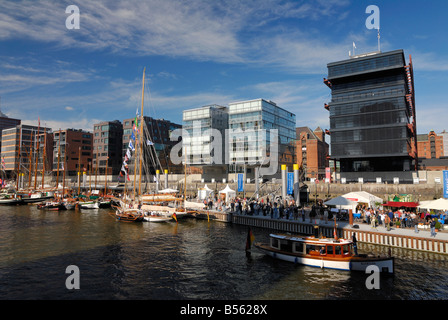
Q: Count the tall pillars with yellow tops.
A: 8